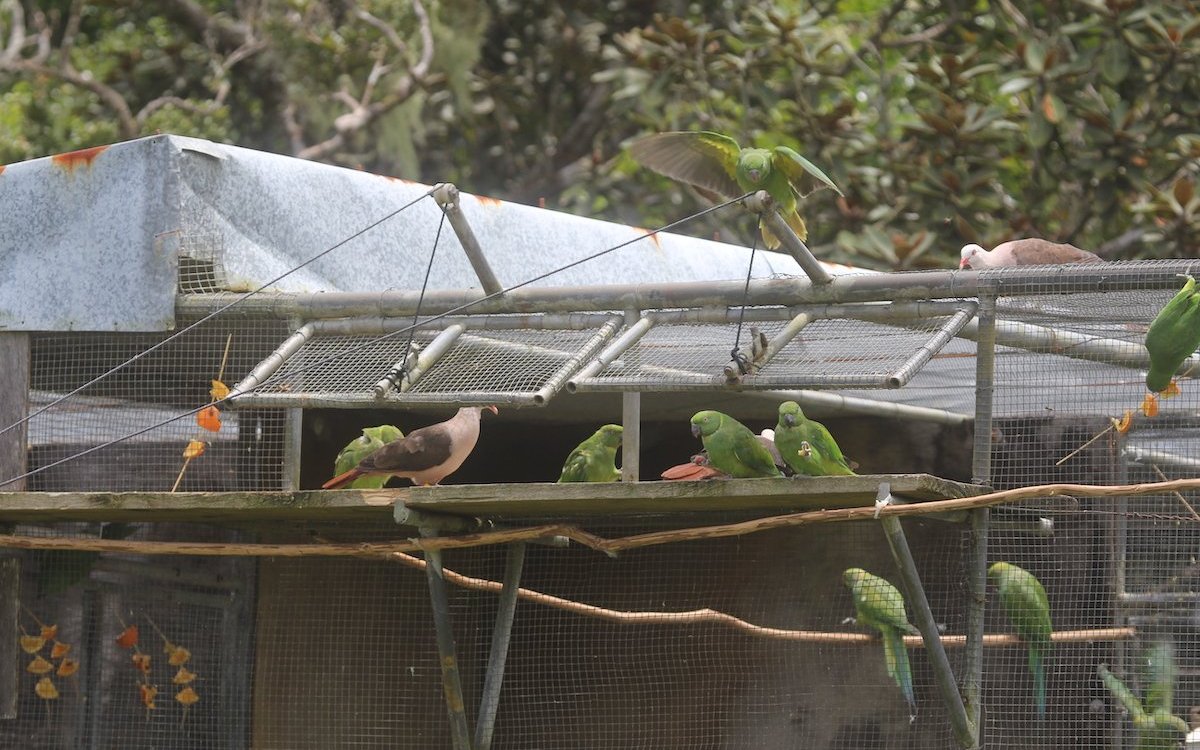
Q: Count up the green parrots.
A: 9